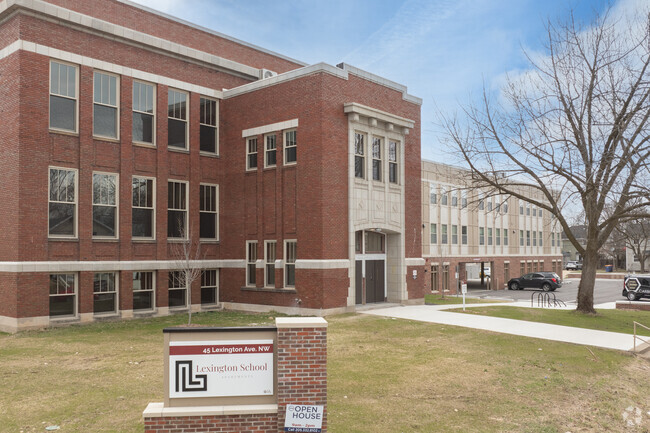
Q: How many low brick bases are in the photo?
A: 1